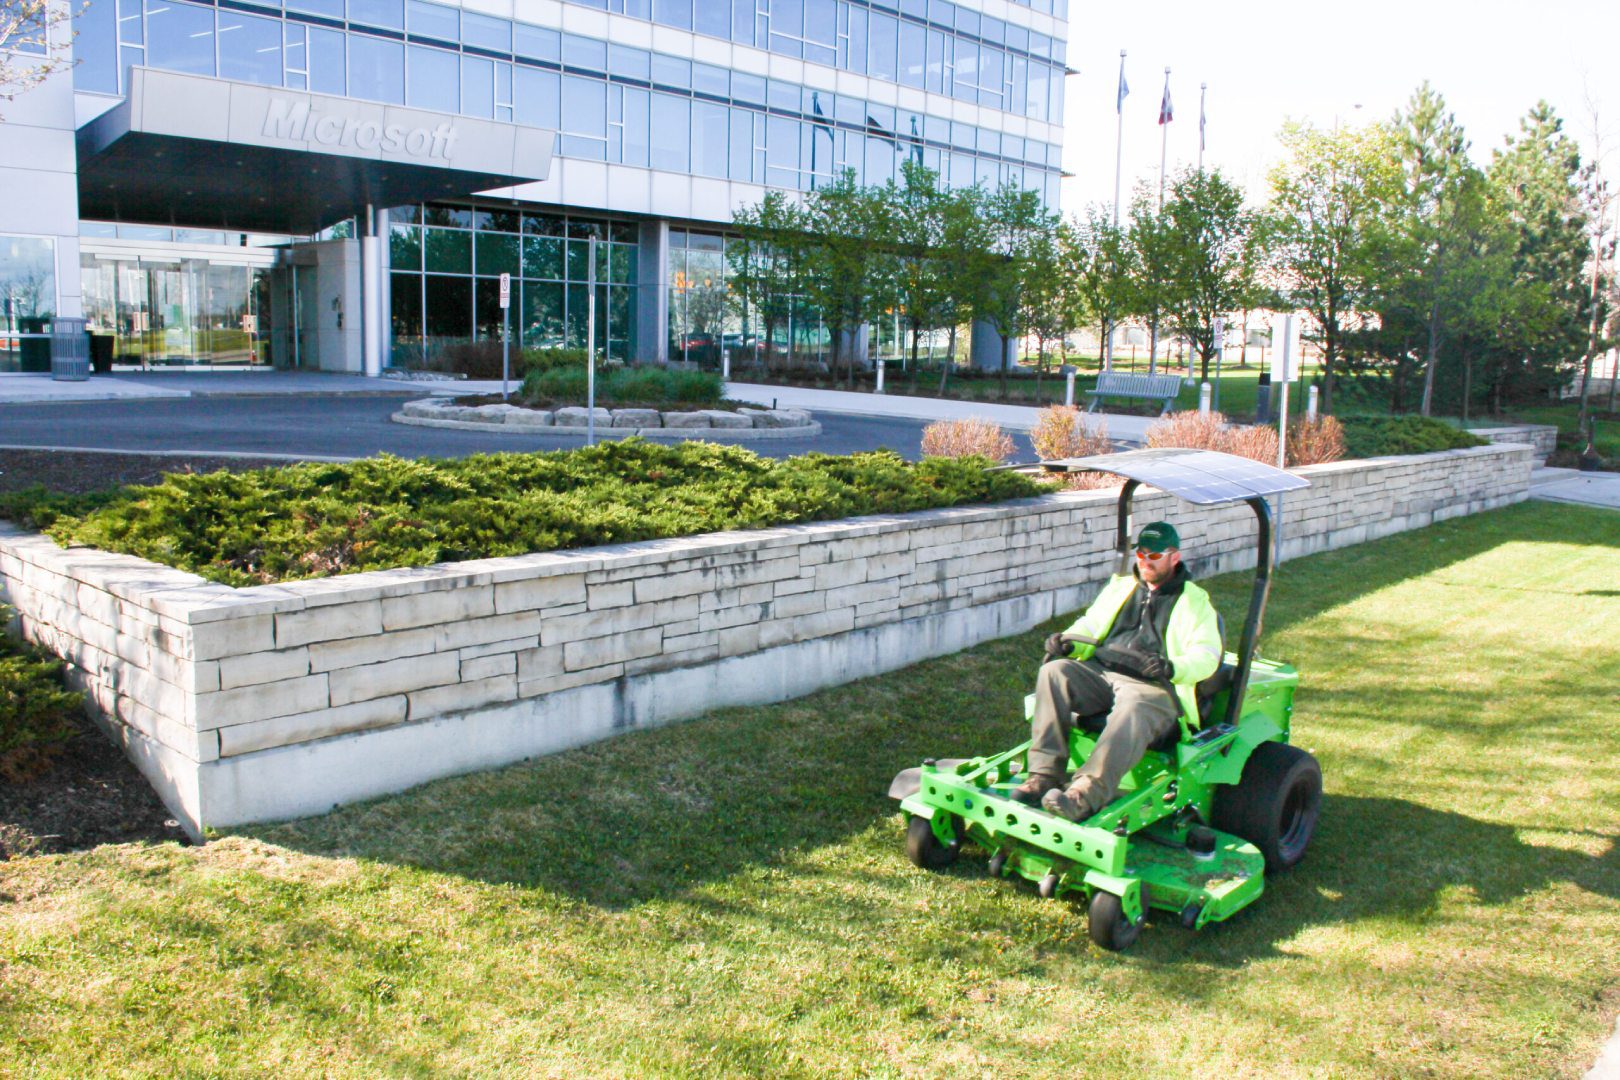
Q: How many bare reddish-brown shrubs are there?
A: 5